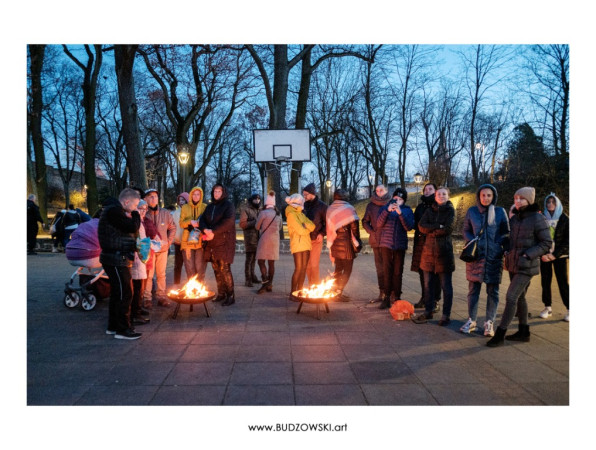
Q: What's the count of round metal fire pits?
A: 2